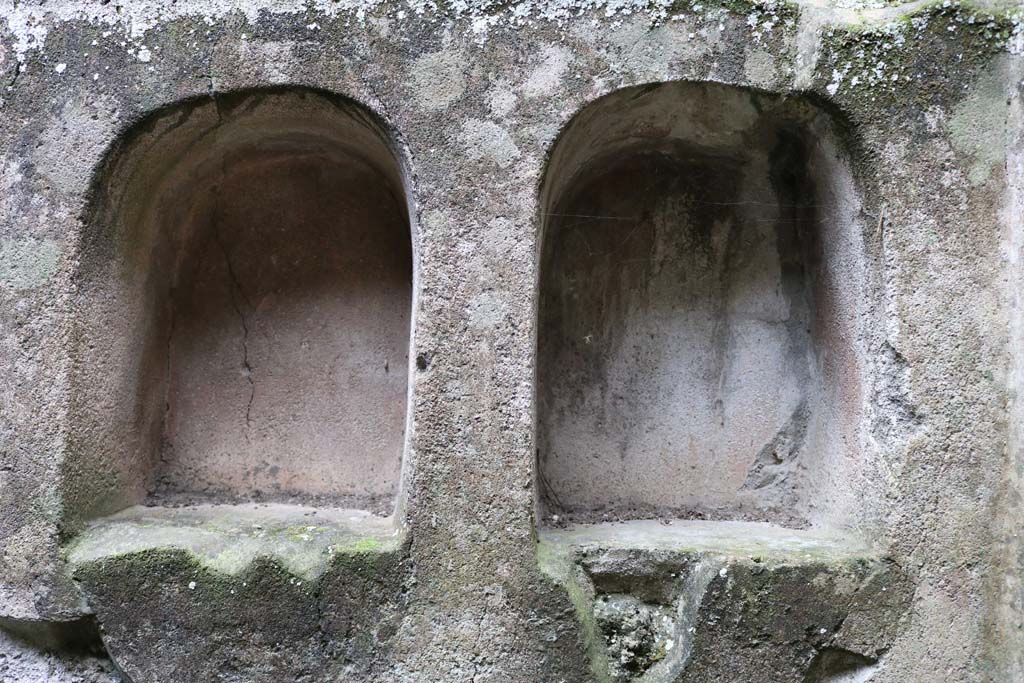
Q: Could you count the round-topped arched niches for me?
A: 2